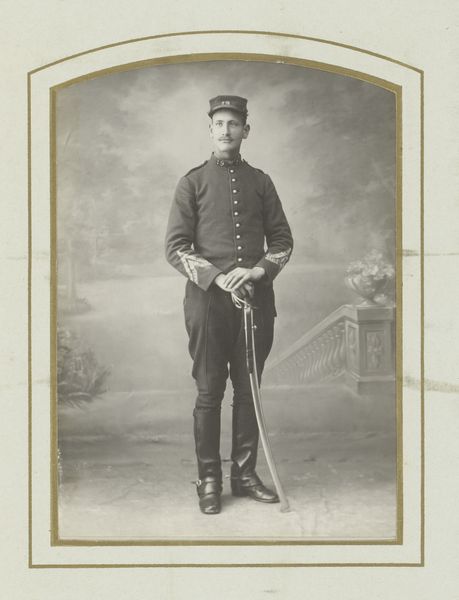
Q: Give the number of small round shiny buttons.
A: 9